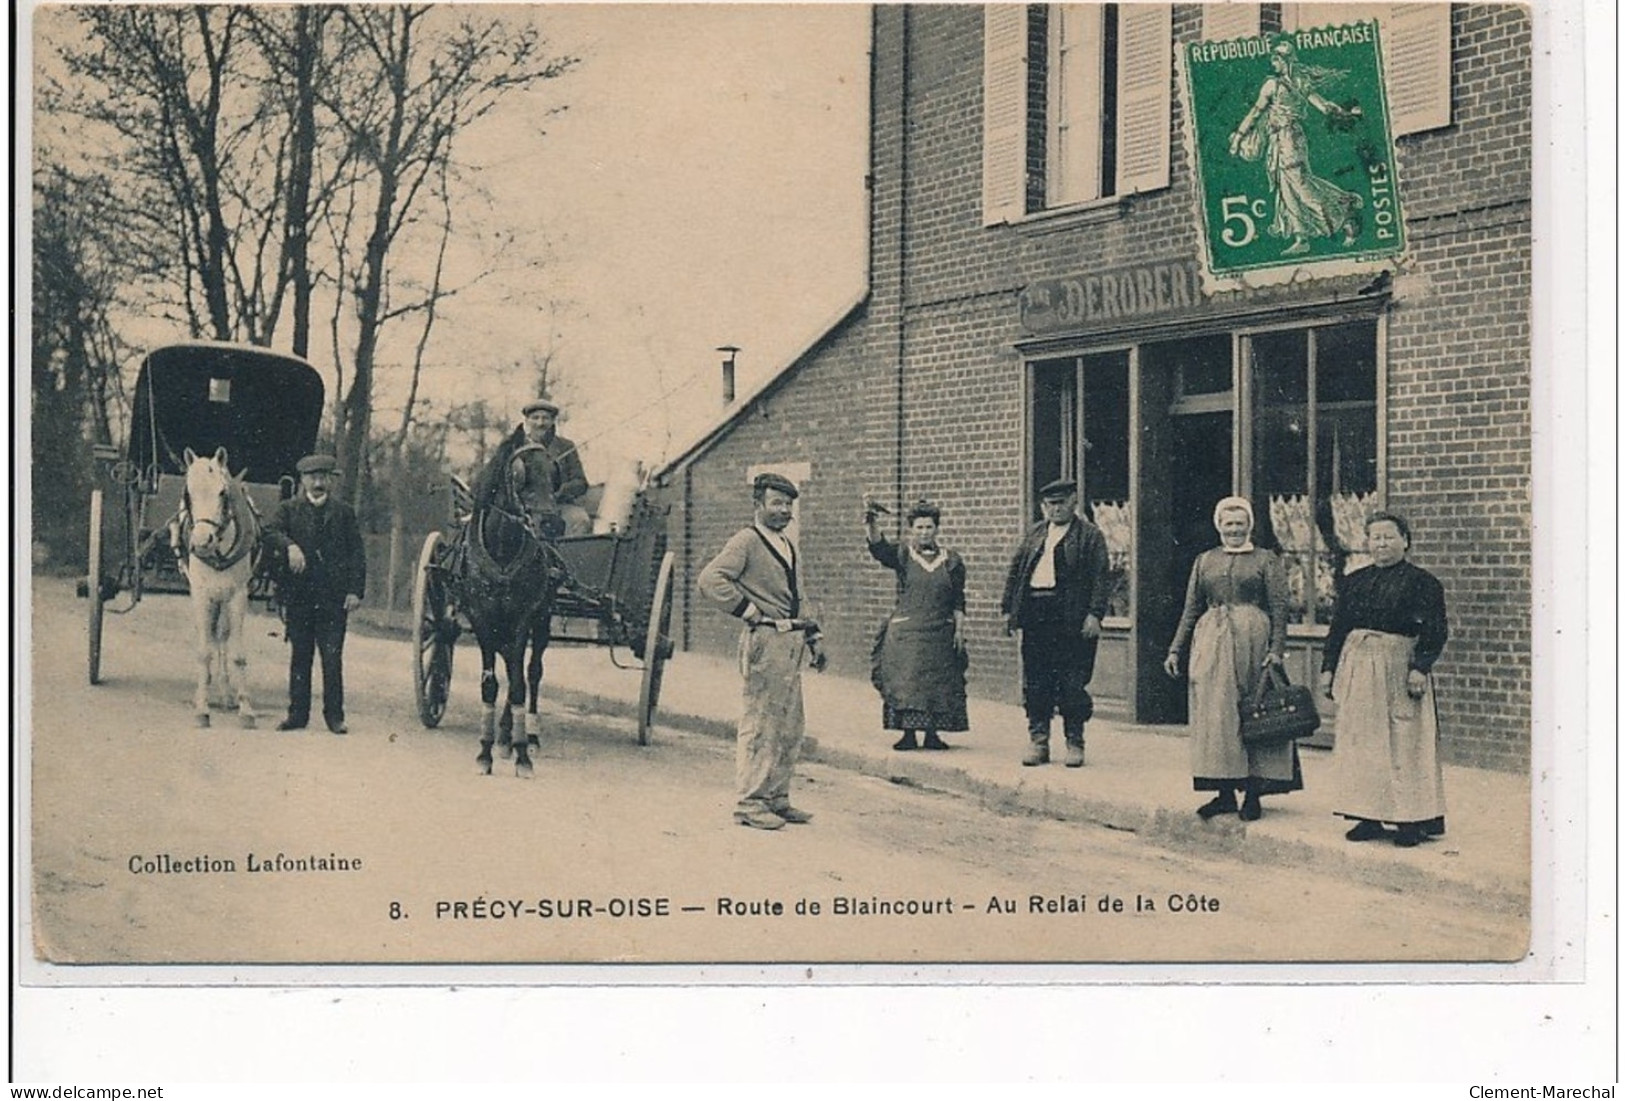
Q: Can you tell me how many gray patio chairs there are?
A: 0